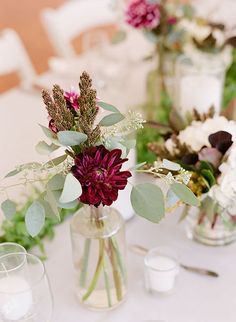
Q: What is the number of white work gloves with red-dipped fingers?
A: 0